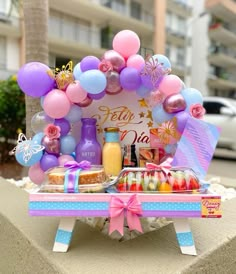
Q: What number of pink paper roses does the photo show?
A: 3